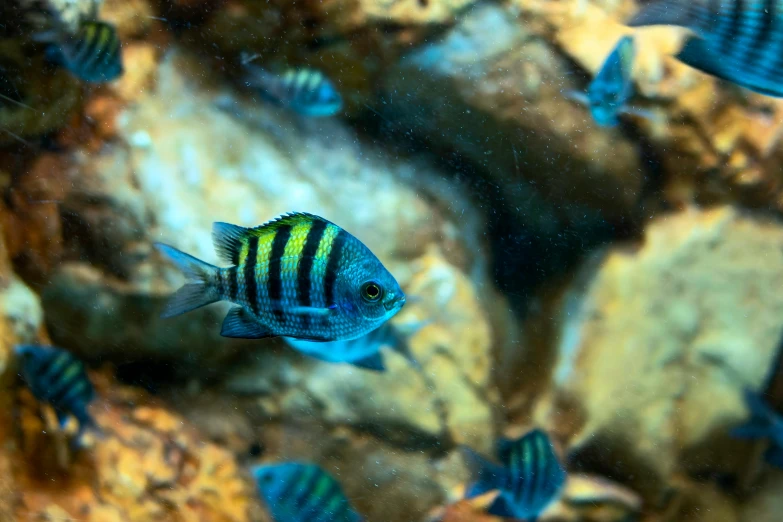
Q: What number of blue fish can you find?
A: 10